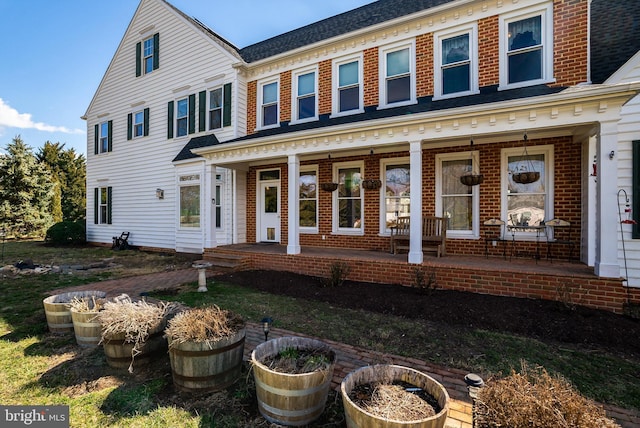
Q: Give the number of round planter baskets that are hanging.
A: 4